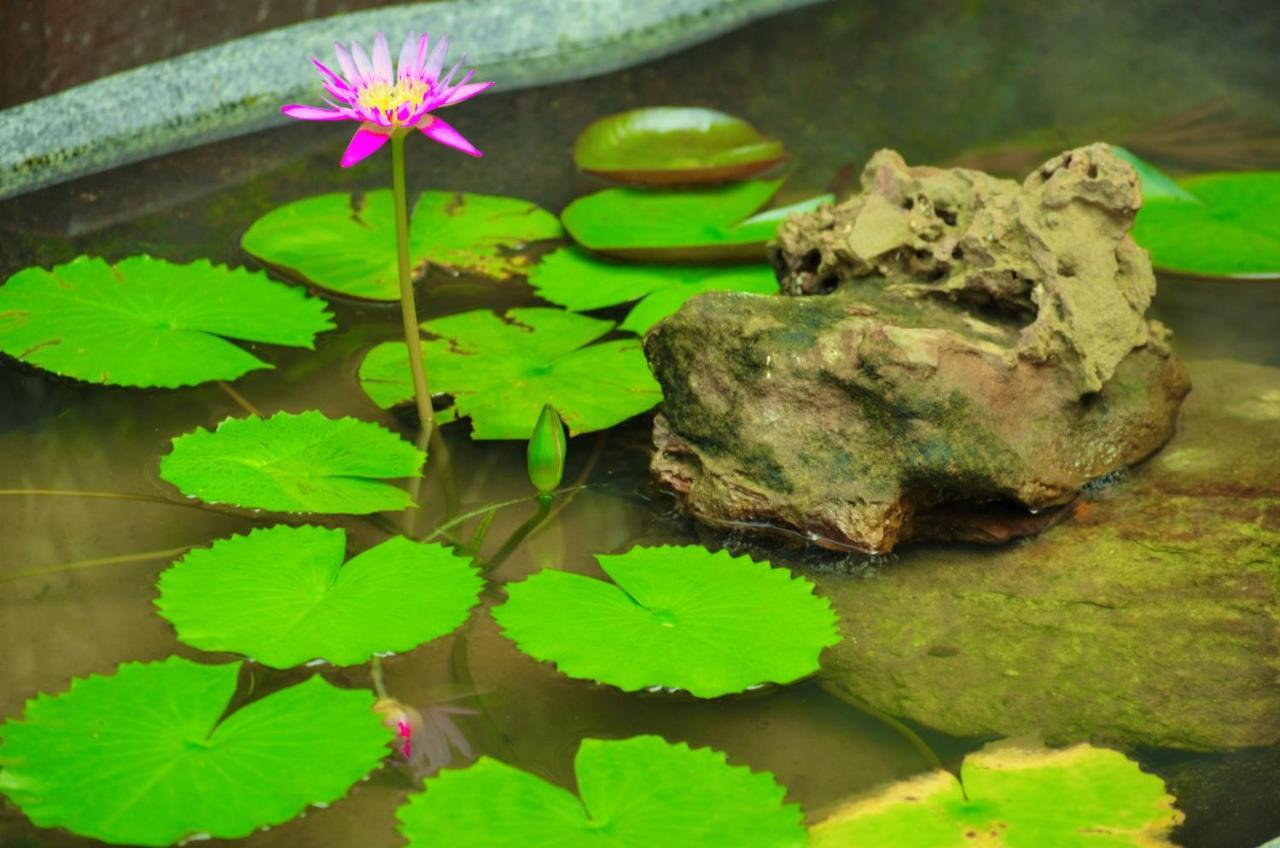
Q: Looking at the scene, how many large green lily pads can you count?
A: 13